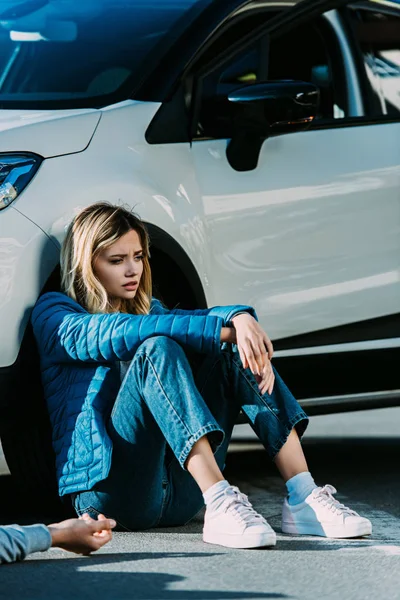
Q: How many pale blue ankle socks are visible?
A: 2